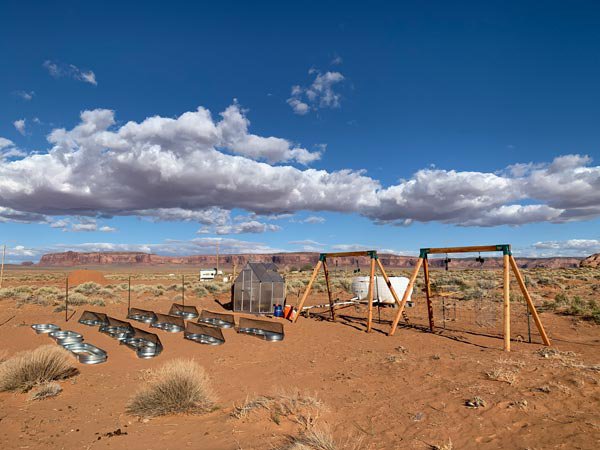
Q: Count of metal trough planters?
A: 12